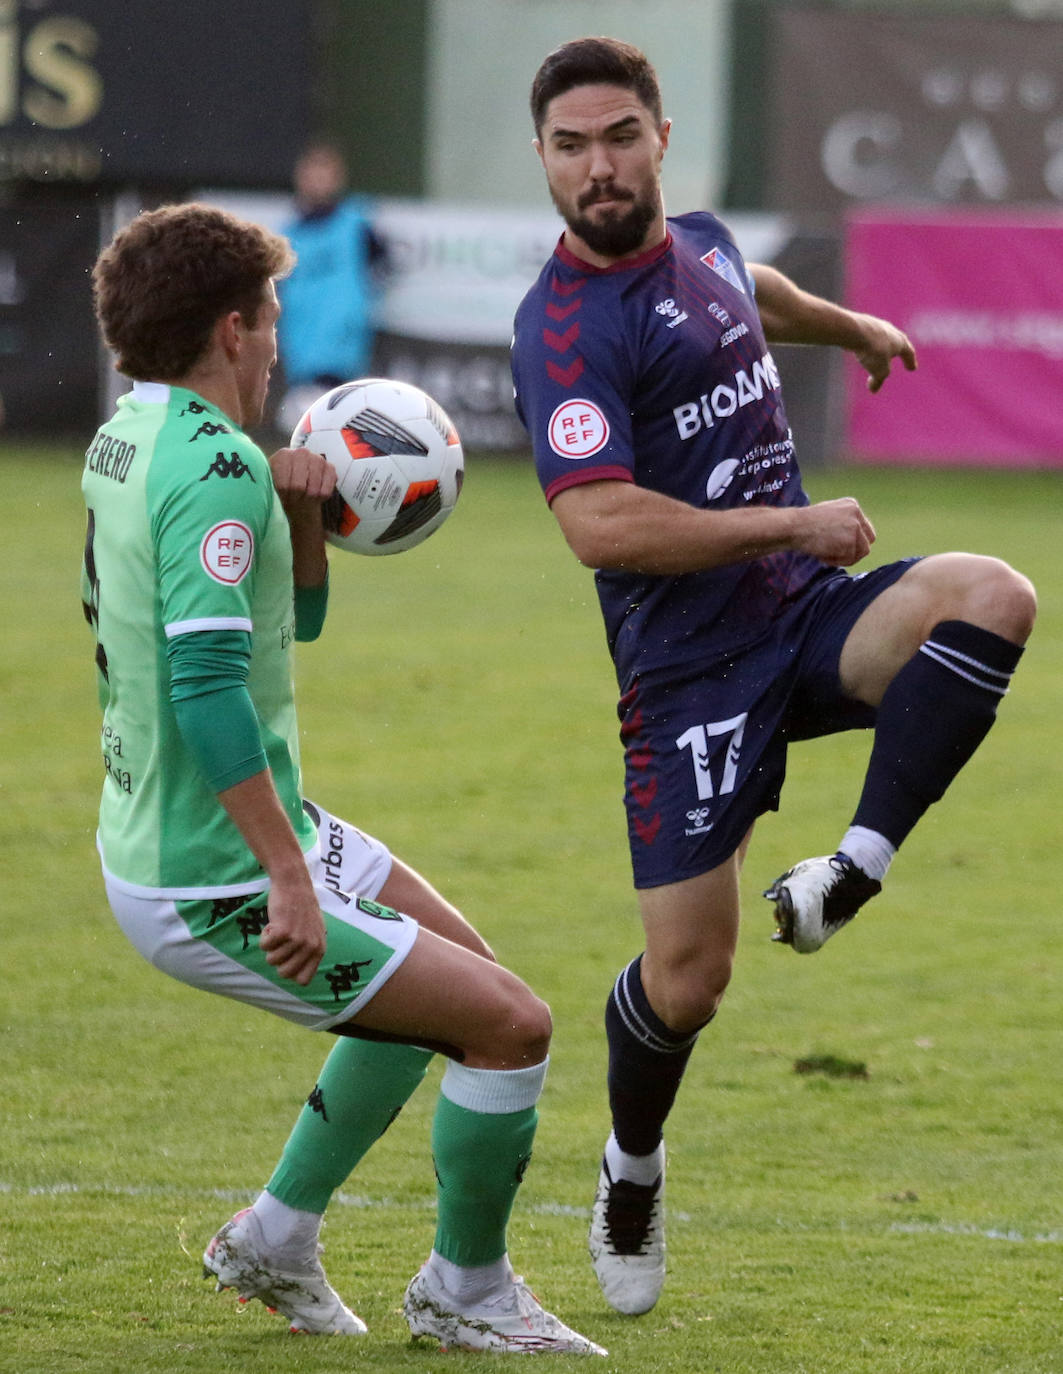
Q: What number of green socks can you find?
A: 2